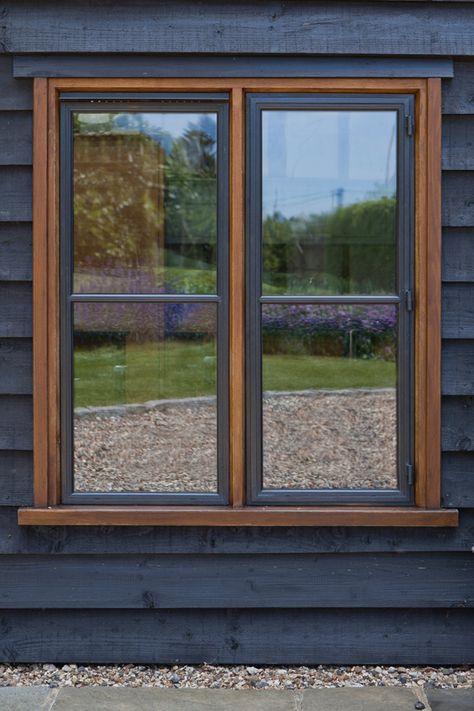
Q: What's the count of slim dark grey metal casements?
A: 2